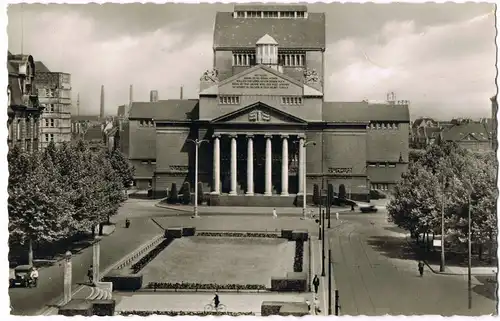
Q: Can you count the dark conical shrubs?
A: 6